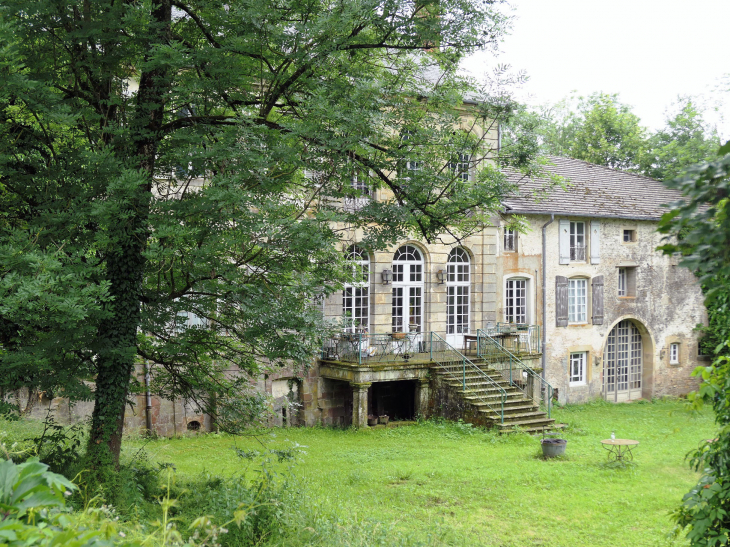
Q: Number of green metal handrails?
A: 2